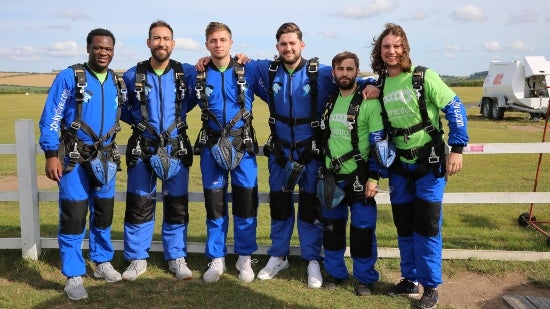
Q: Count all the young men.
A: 6